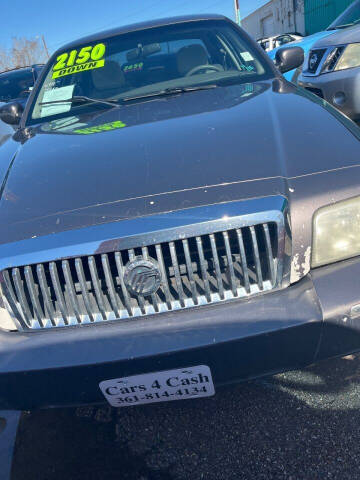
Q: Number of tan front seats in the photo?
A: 2